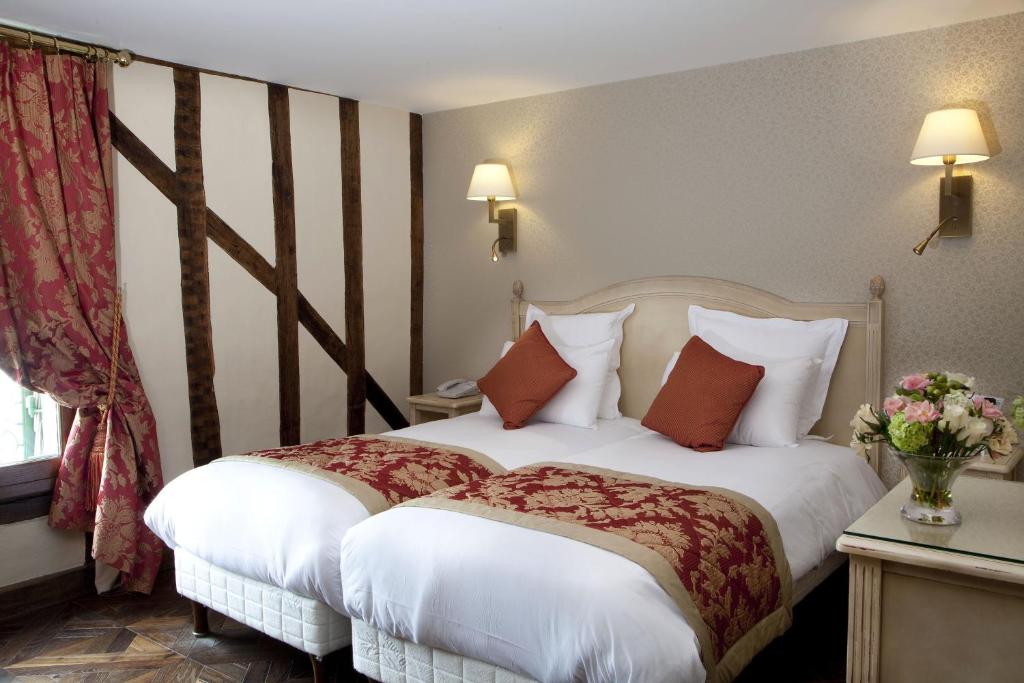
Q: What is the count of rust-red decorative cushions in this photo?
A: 2